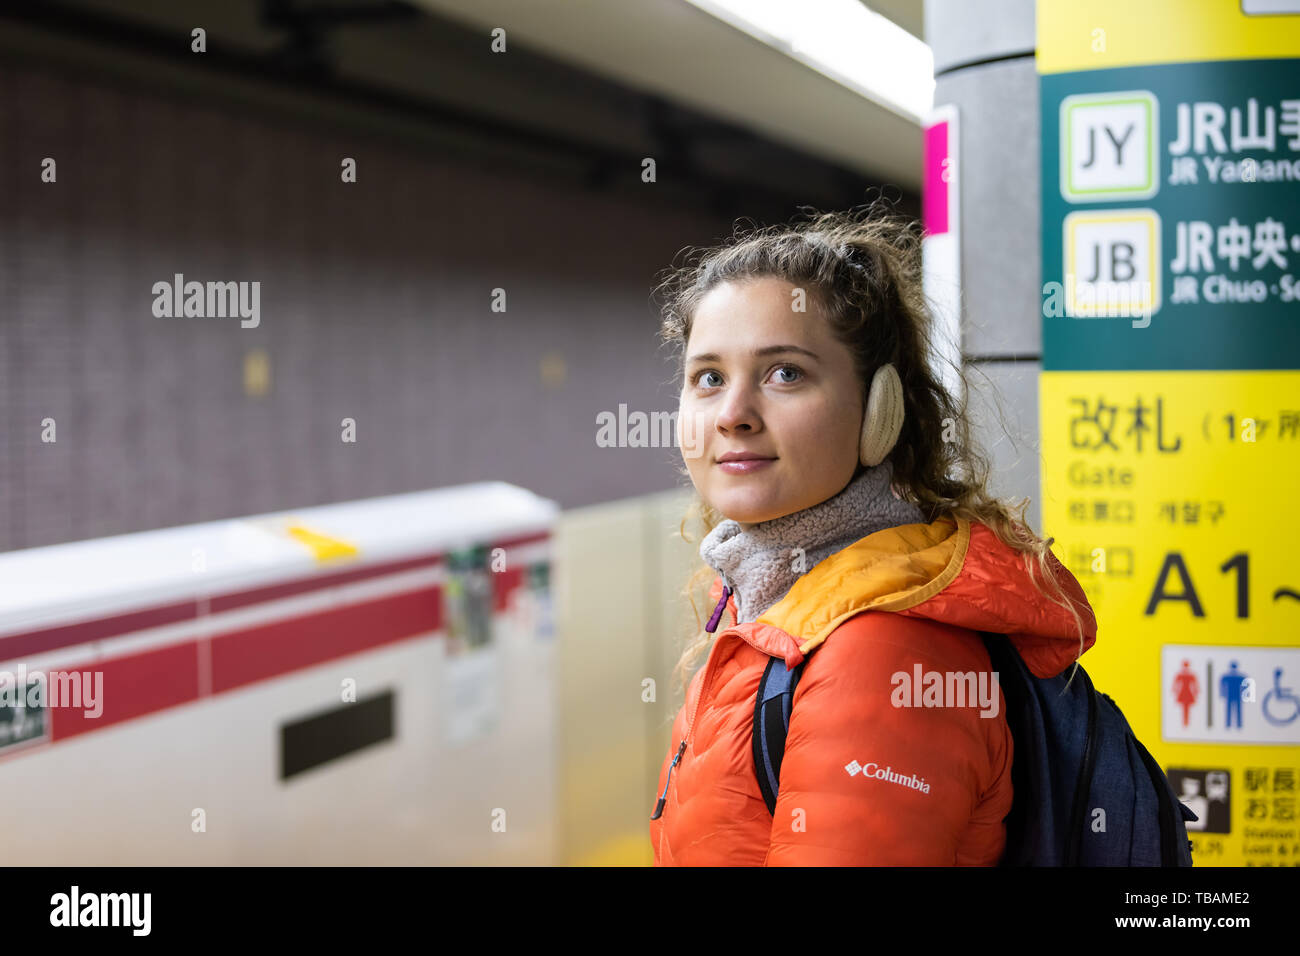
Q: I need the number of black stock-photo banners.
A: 1